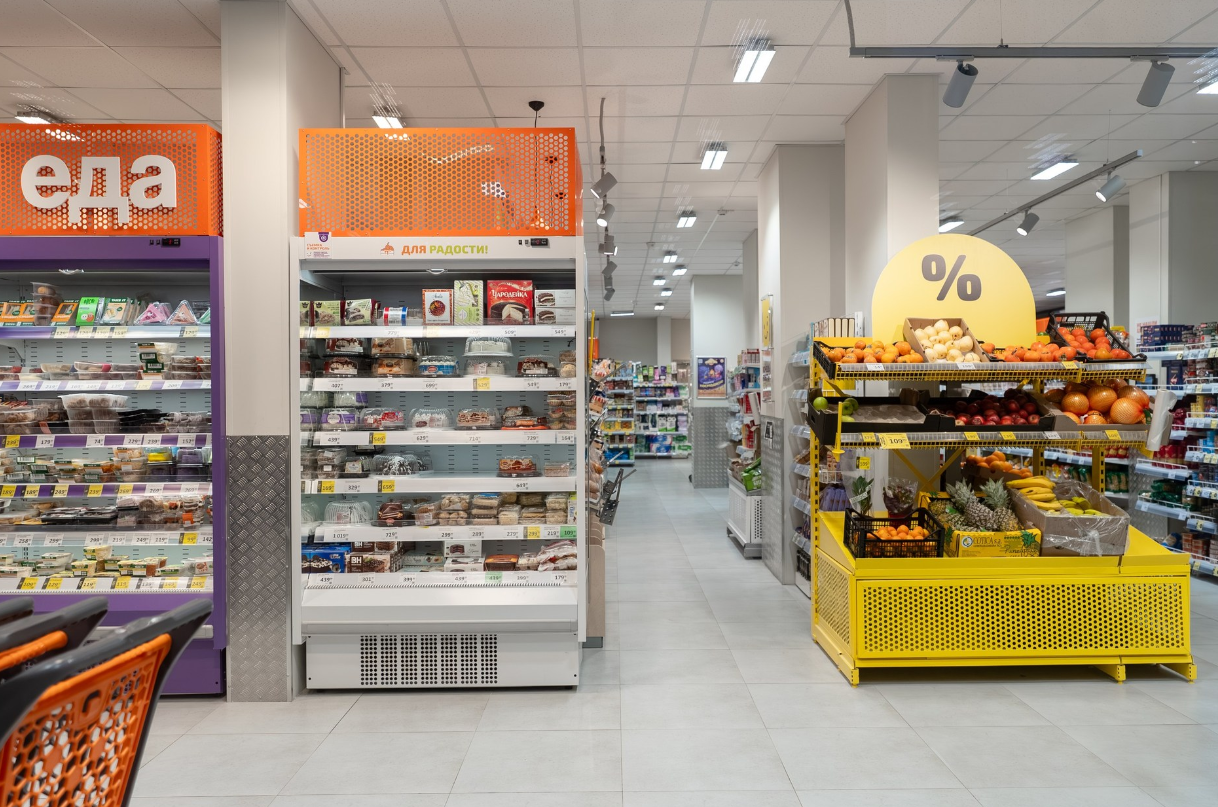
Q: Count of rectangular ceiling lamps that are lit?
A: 15